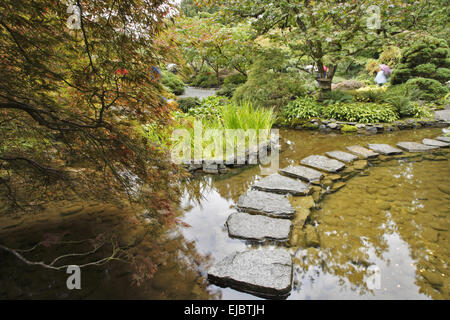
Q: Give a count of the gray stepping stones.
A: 12